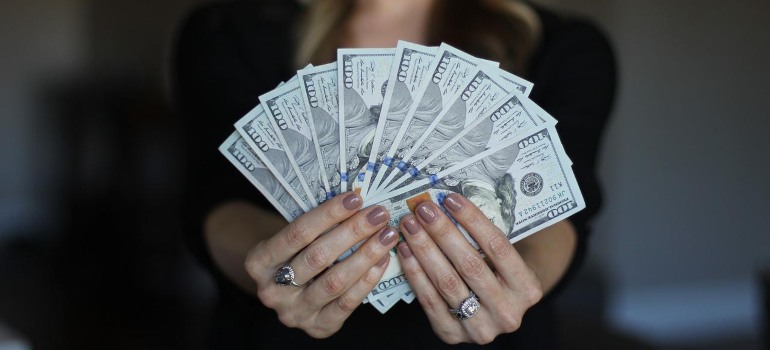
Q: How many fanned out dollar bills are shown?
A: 10